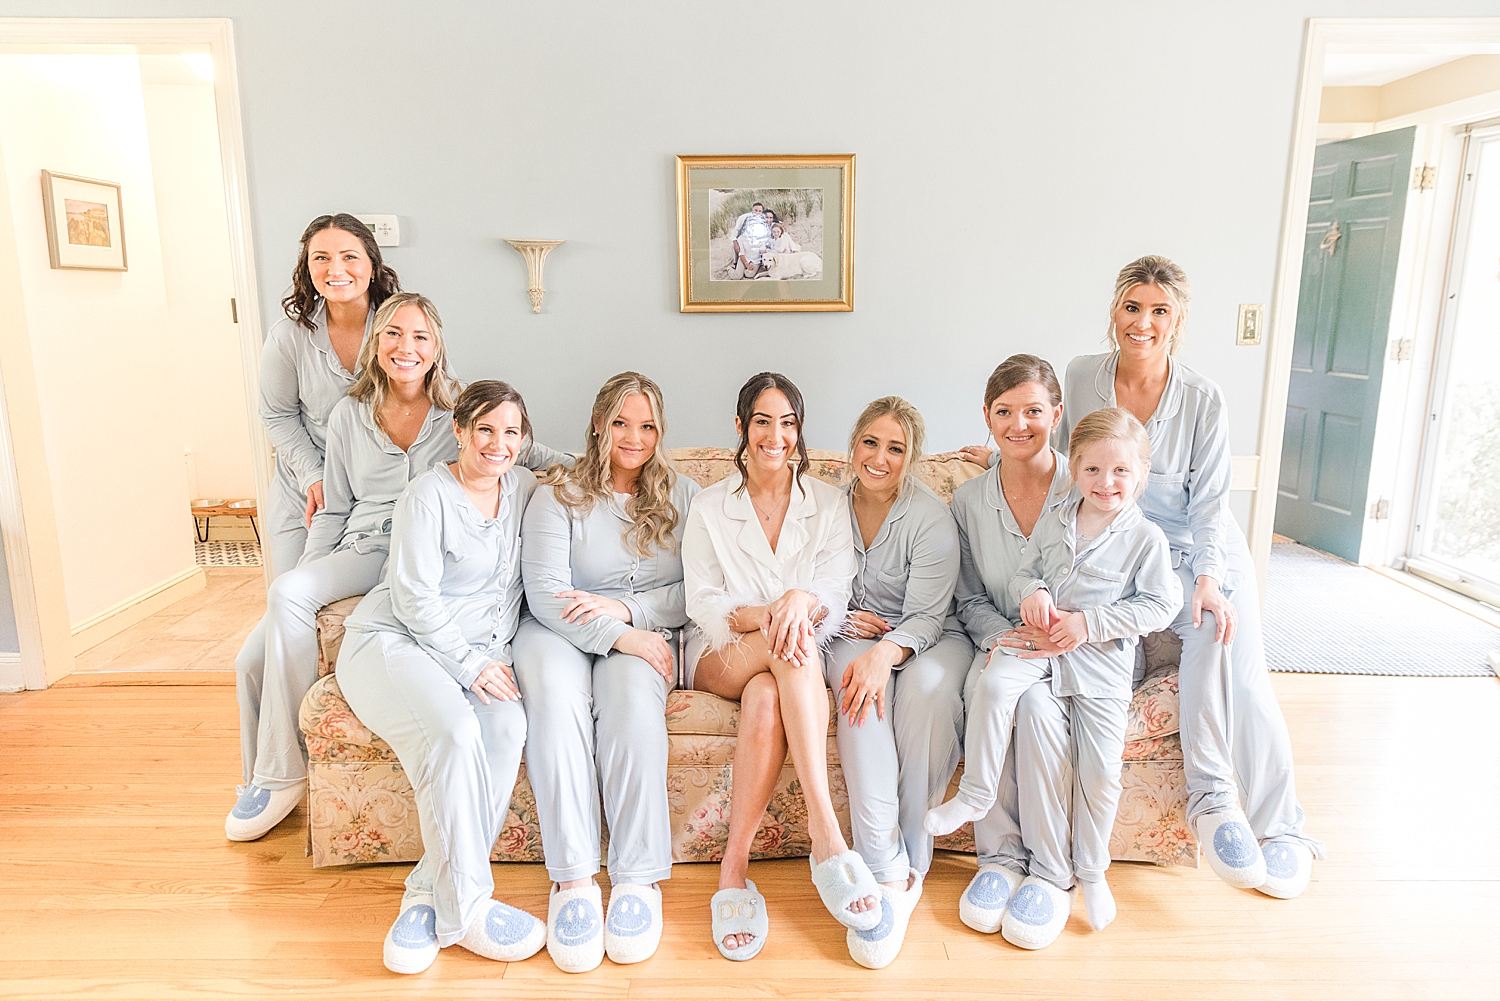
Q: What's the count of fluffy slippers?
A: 12